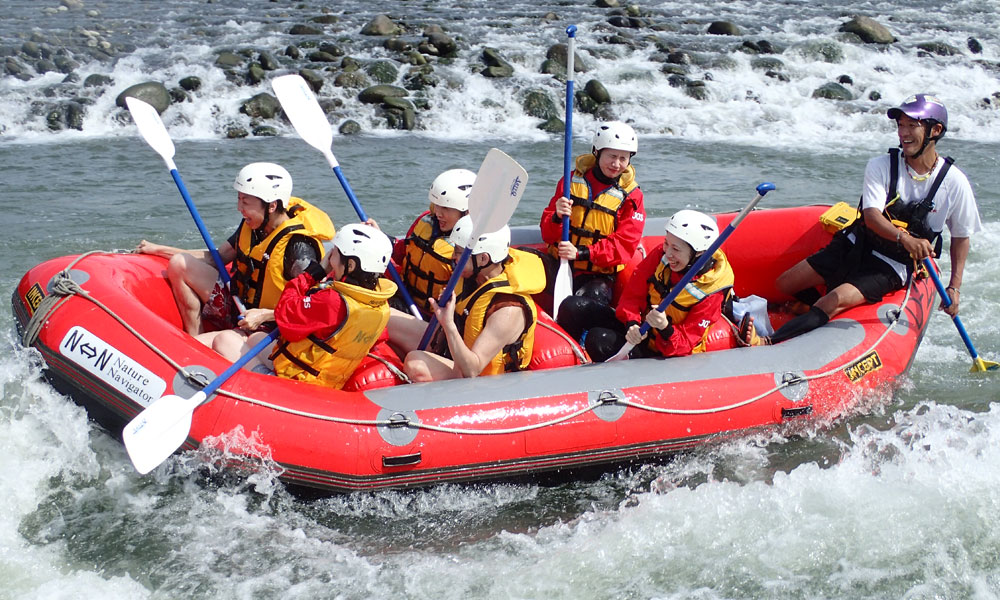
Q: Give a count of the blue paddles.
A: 7